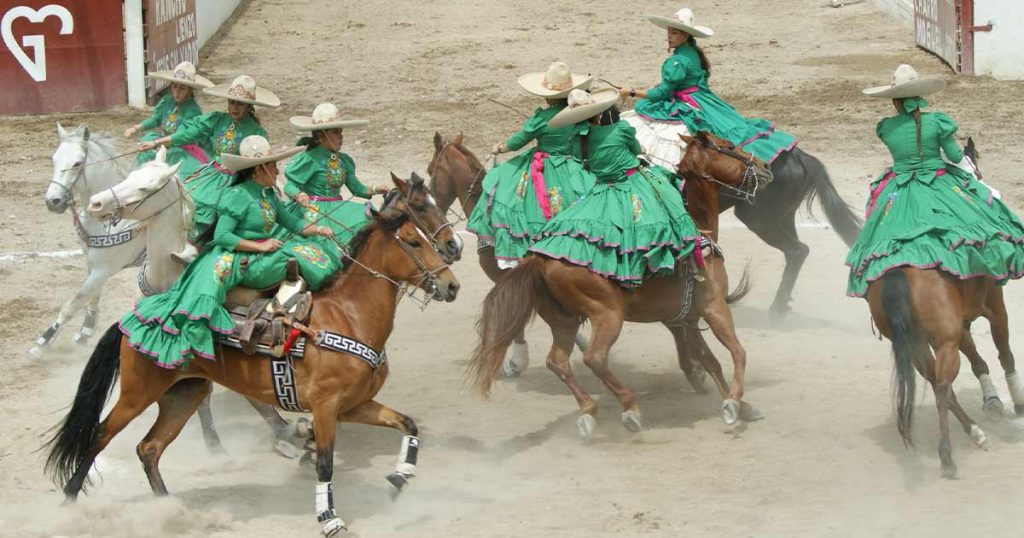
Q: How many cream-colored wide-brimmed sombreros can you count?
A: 8